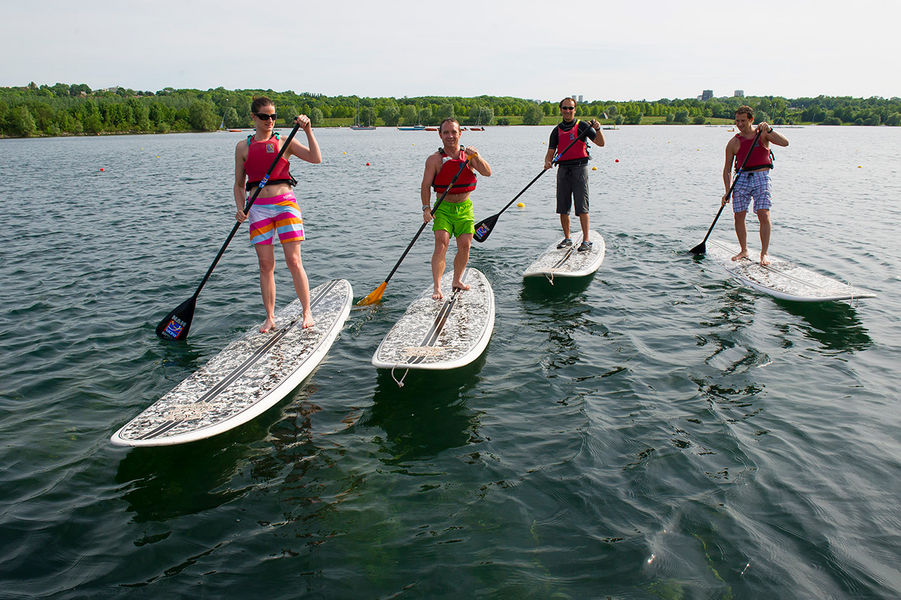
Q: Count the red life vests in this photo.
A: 4